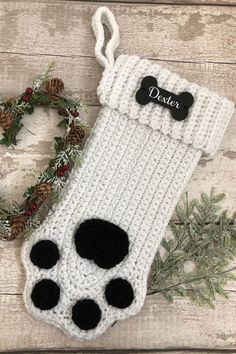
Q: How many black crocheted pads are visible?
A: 5